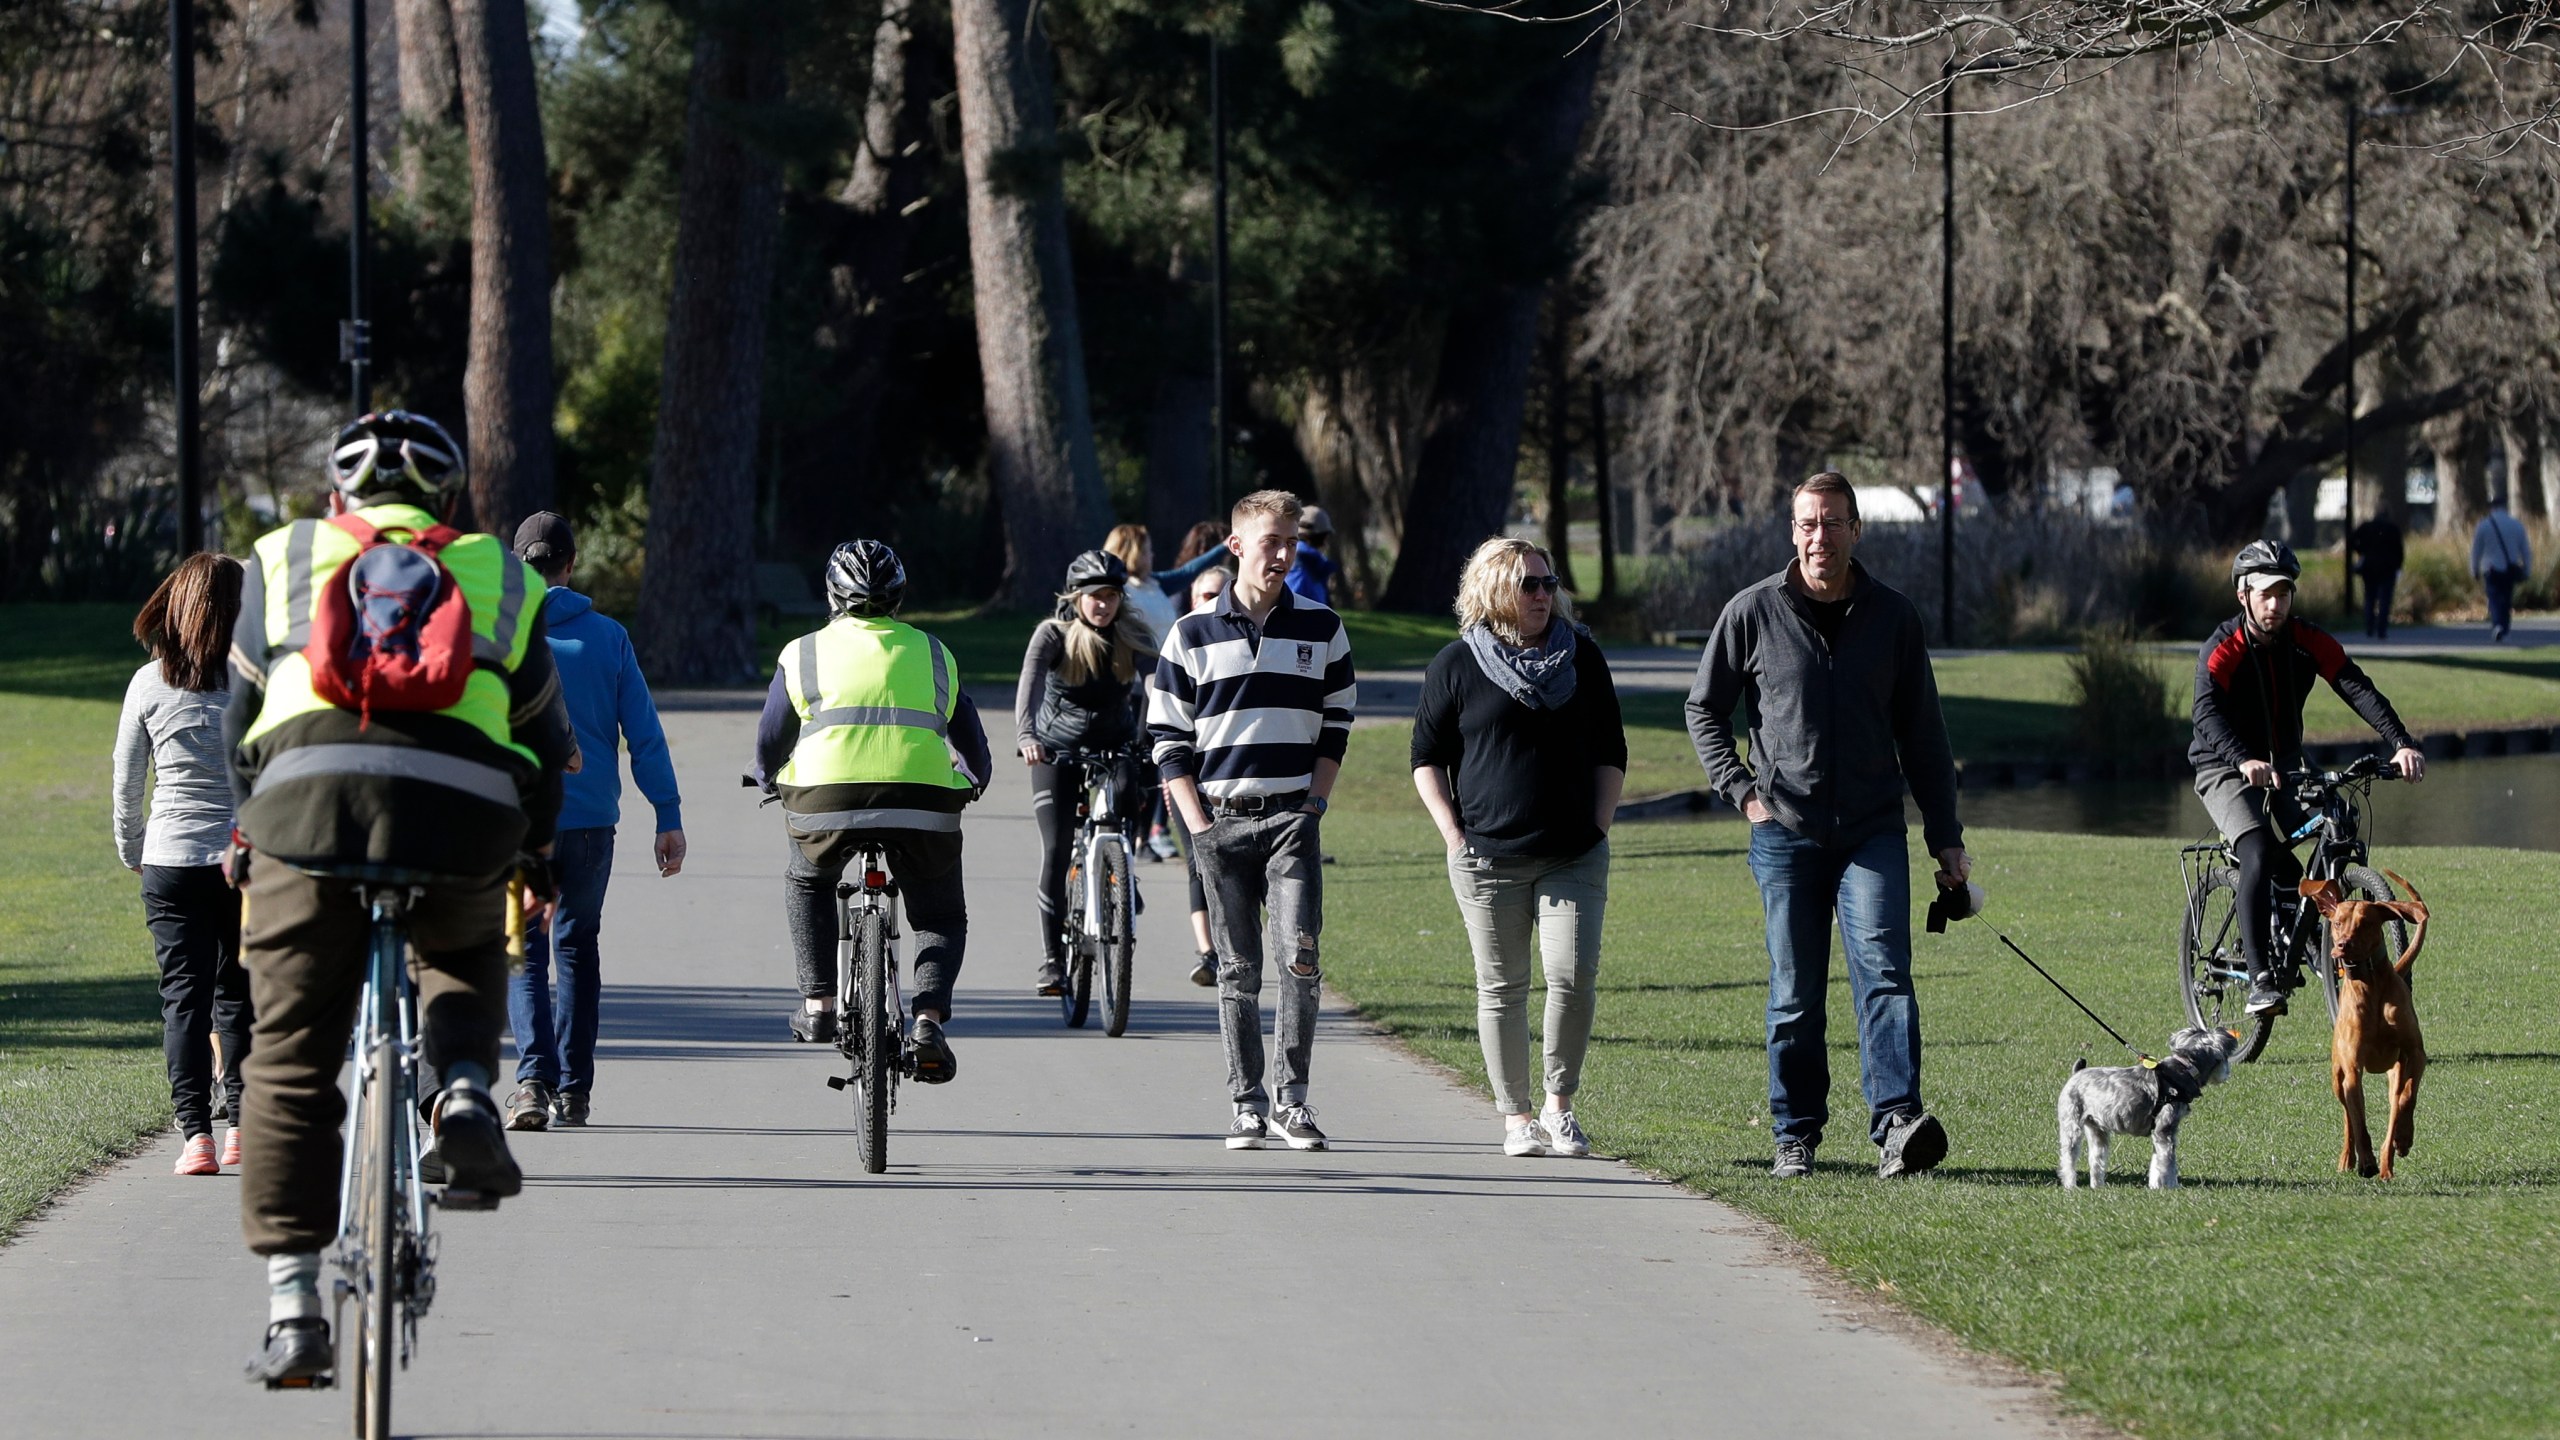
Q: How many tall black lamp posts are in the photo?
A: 5